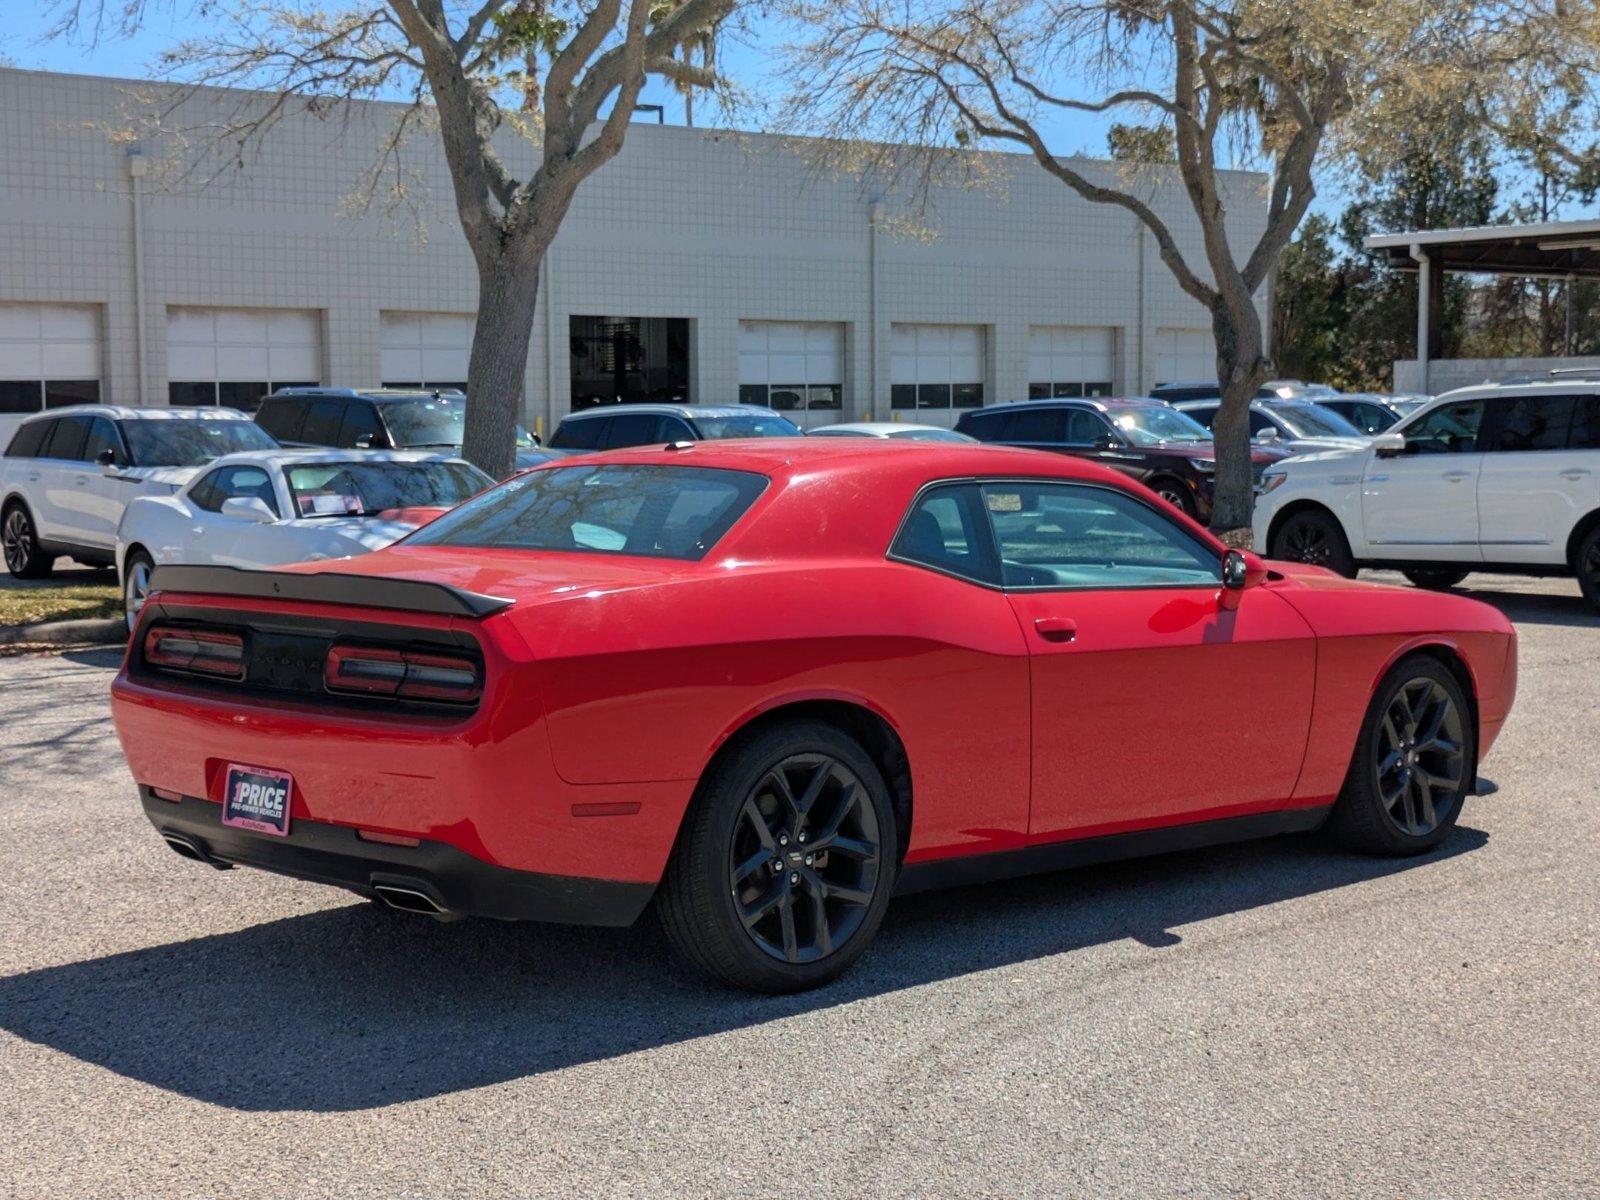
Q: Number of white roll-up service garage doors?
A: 7